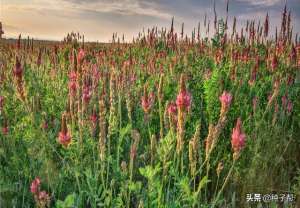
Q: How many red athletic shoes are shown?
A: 0